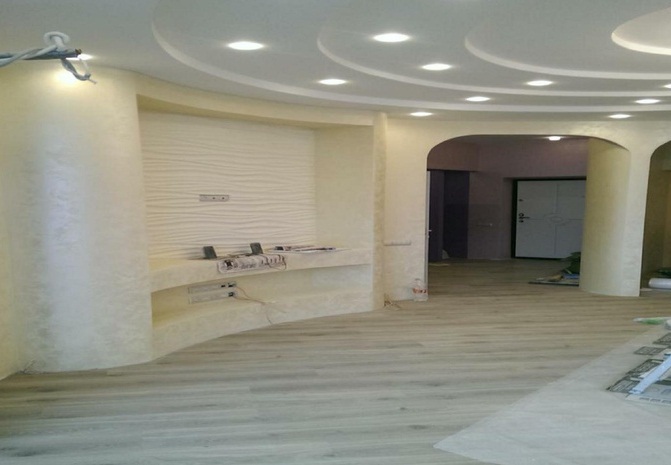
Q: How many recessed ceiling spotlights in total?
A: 12